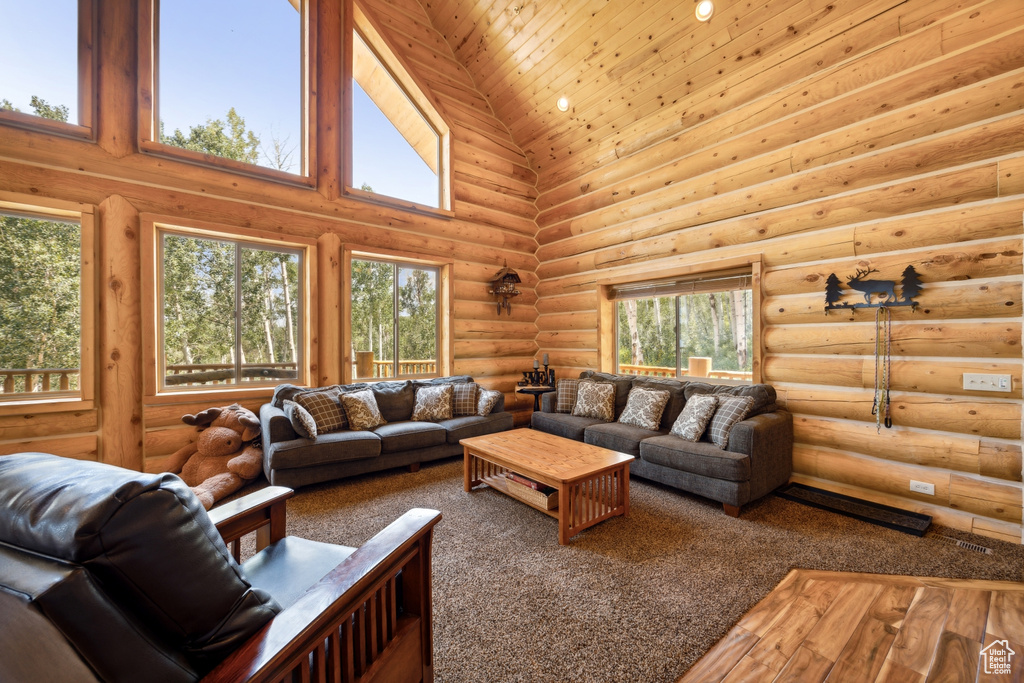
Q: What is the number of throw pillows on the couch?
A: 11